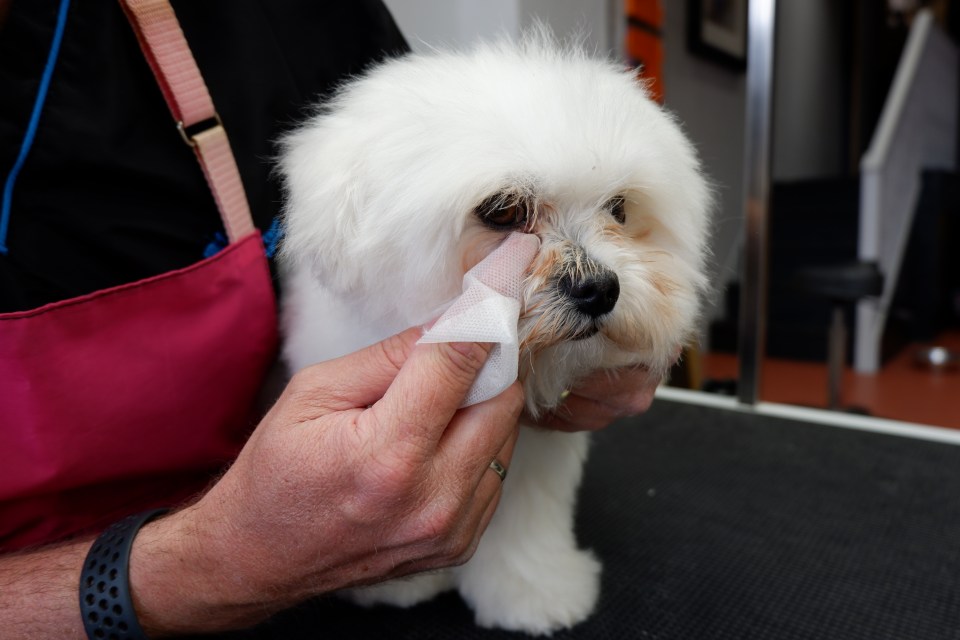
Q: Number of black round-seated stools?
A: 1